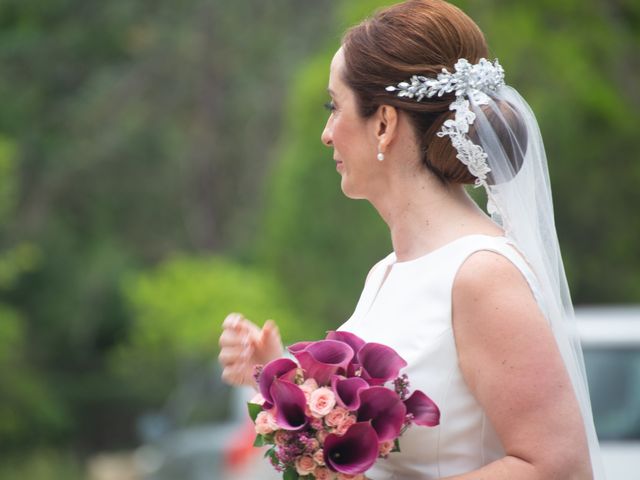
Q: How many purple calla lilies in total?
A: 9